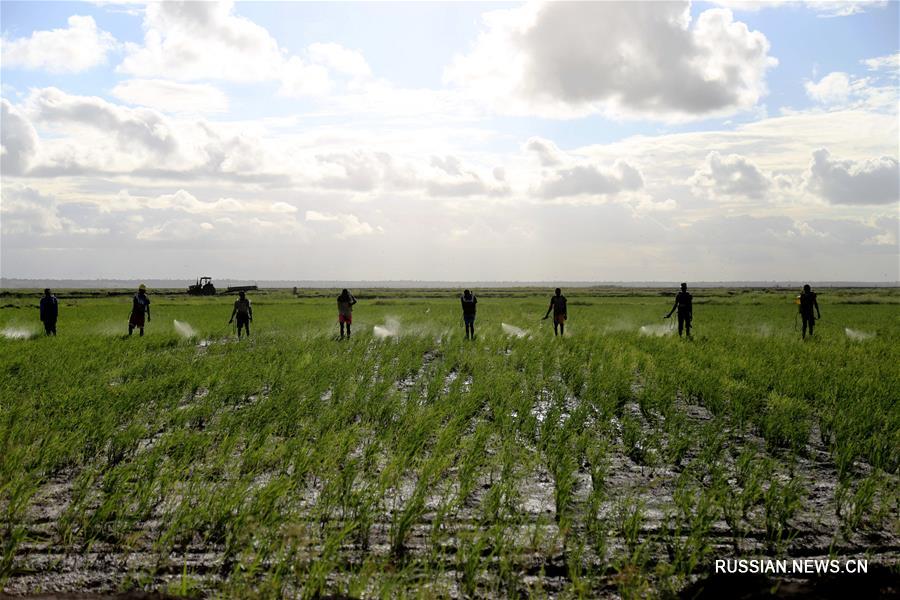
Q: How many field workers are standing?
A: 8